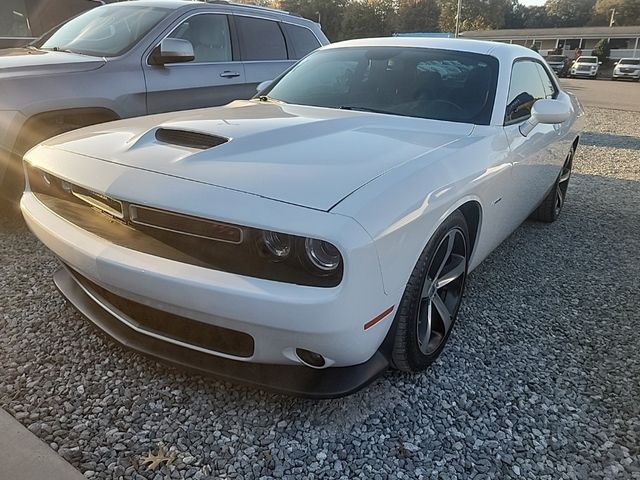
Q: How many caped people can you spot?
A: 0